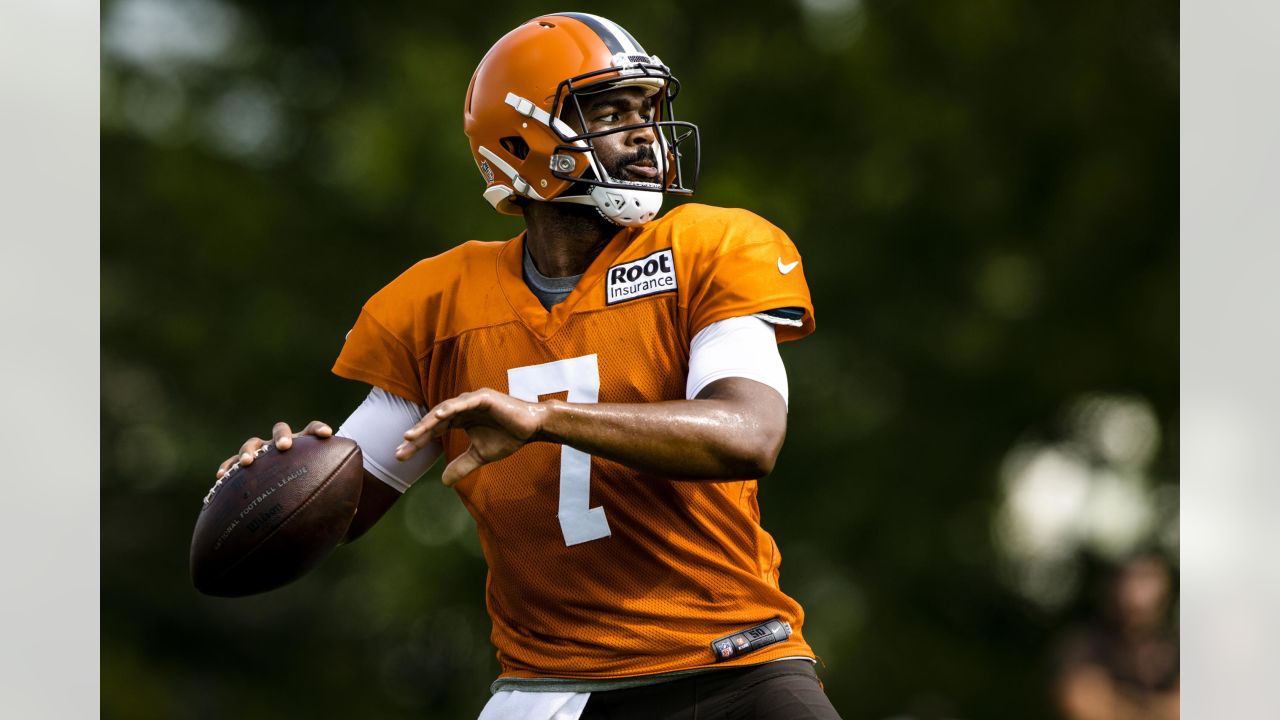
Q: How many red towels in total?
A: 0